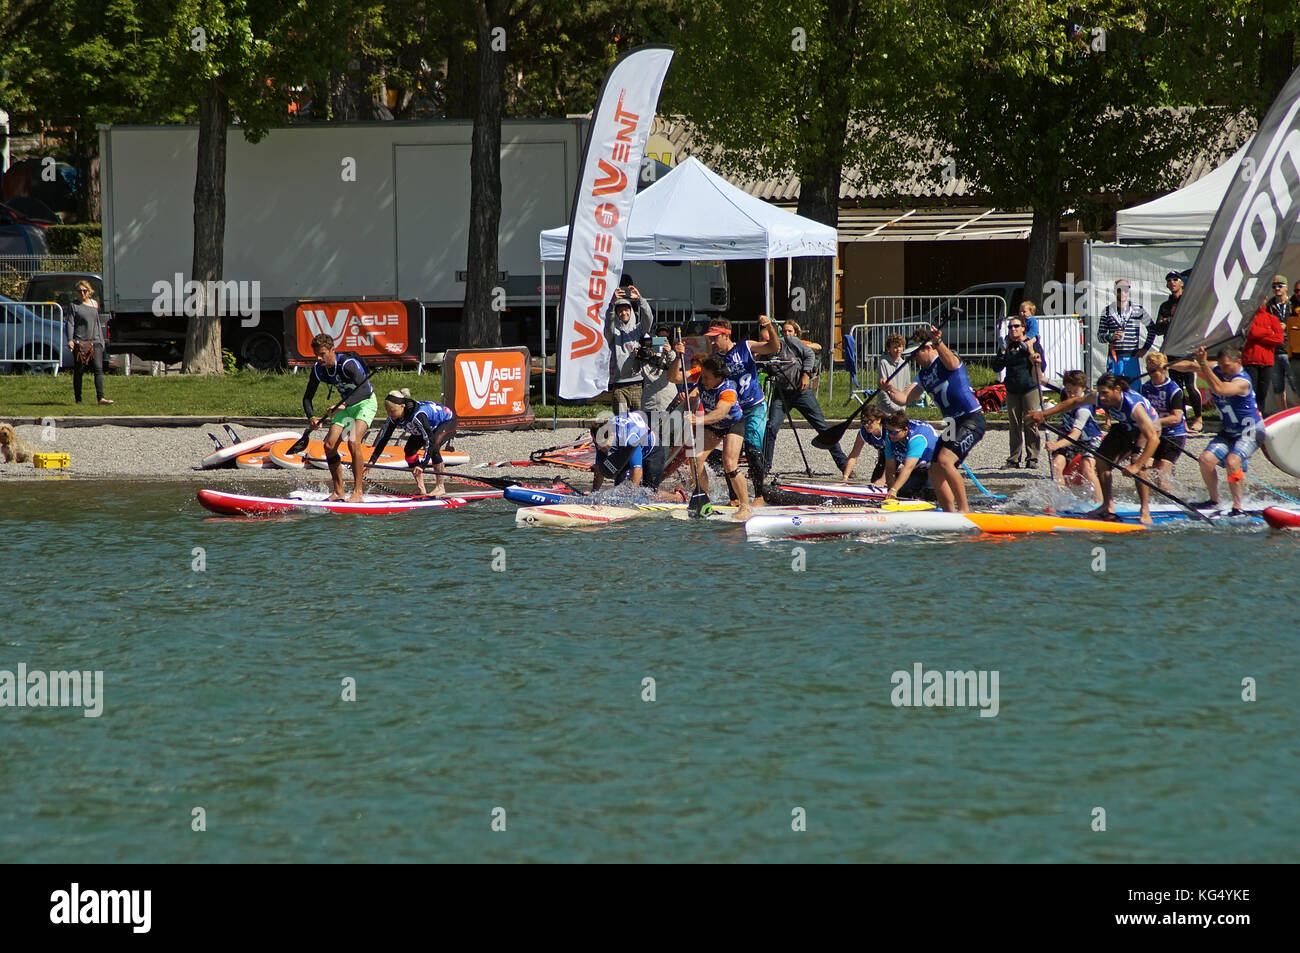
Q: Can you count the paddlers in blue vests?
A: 12